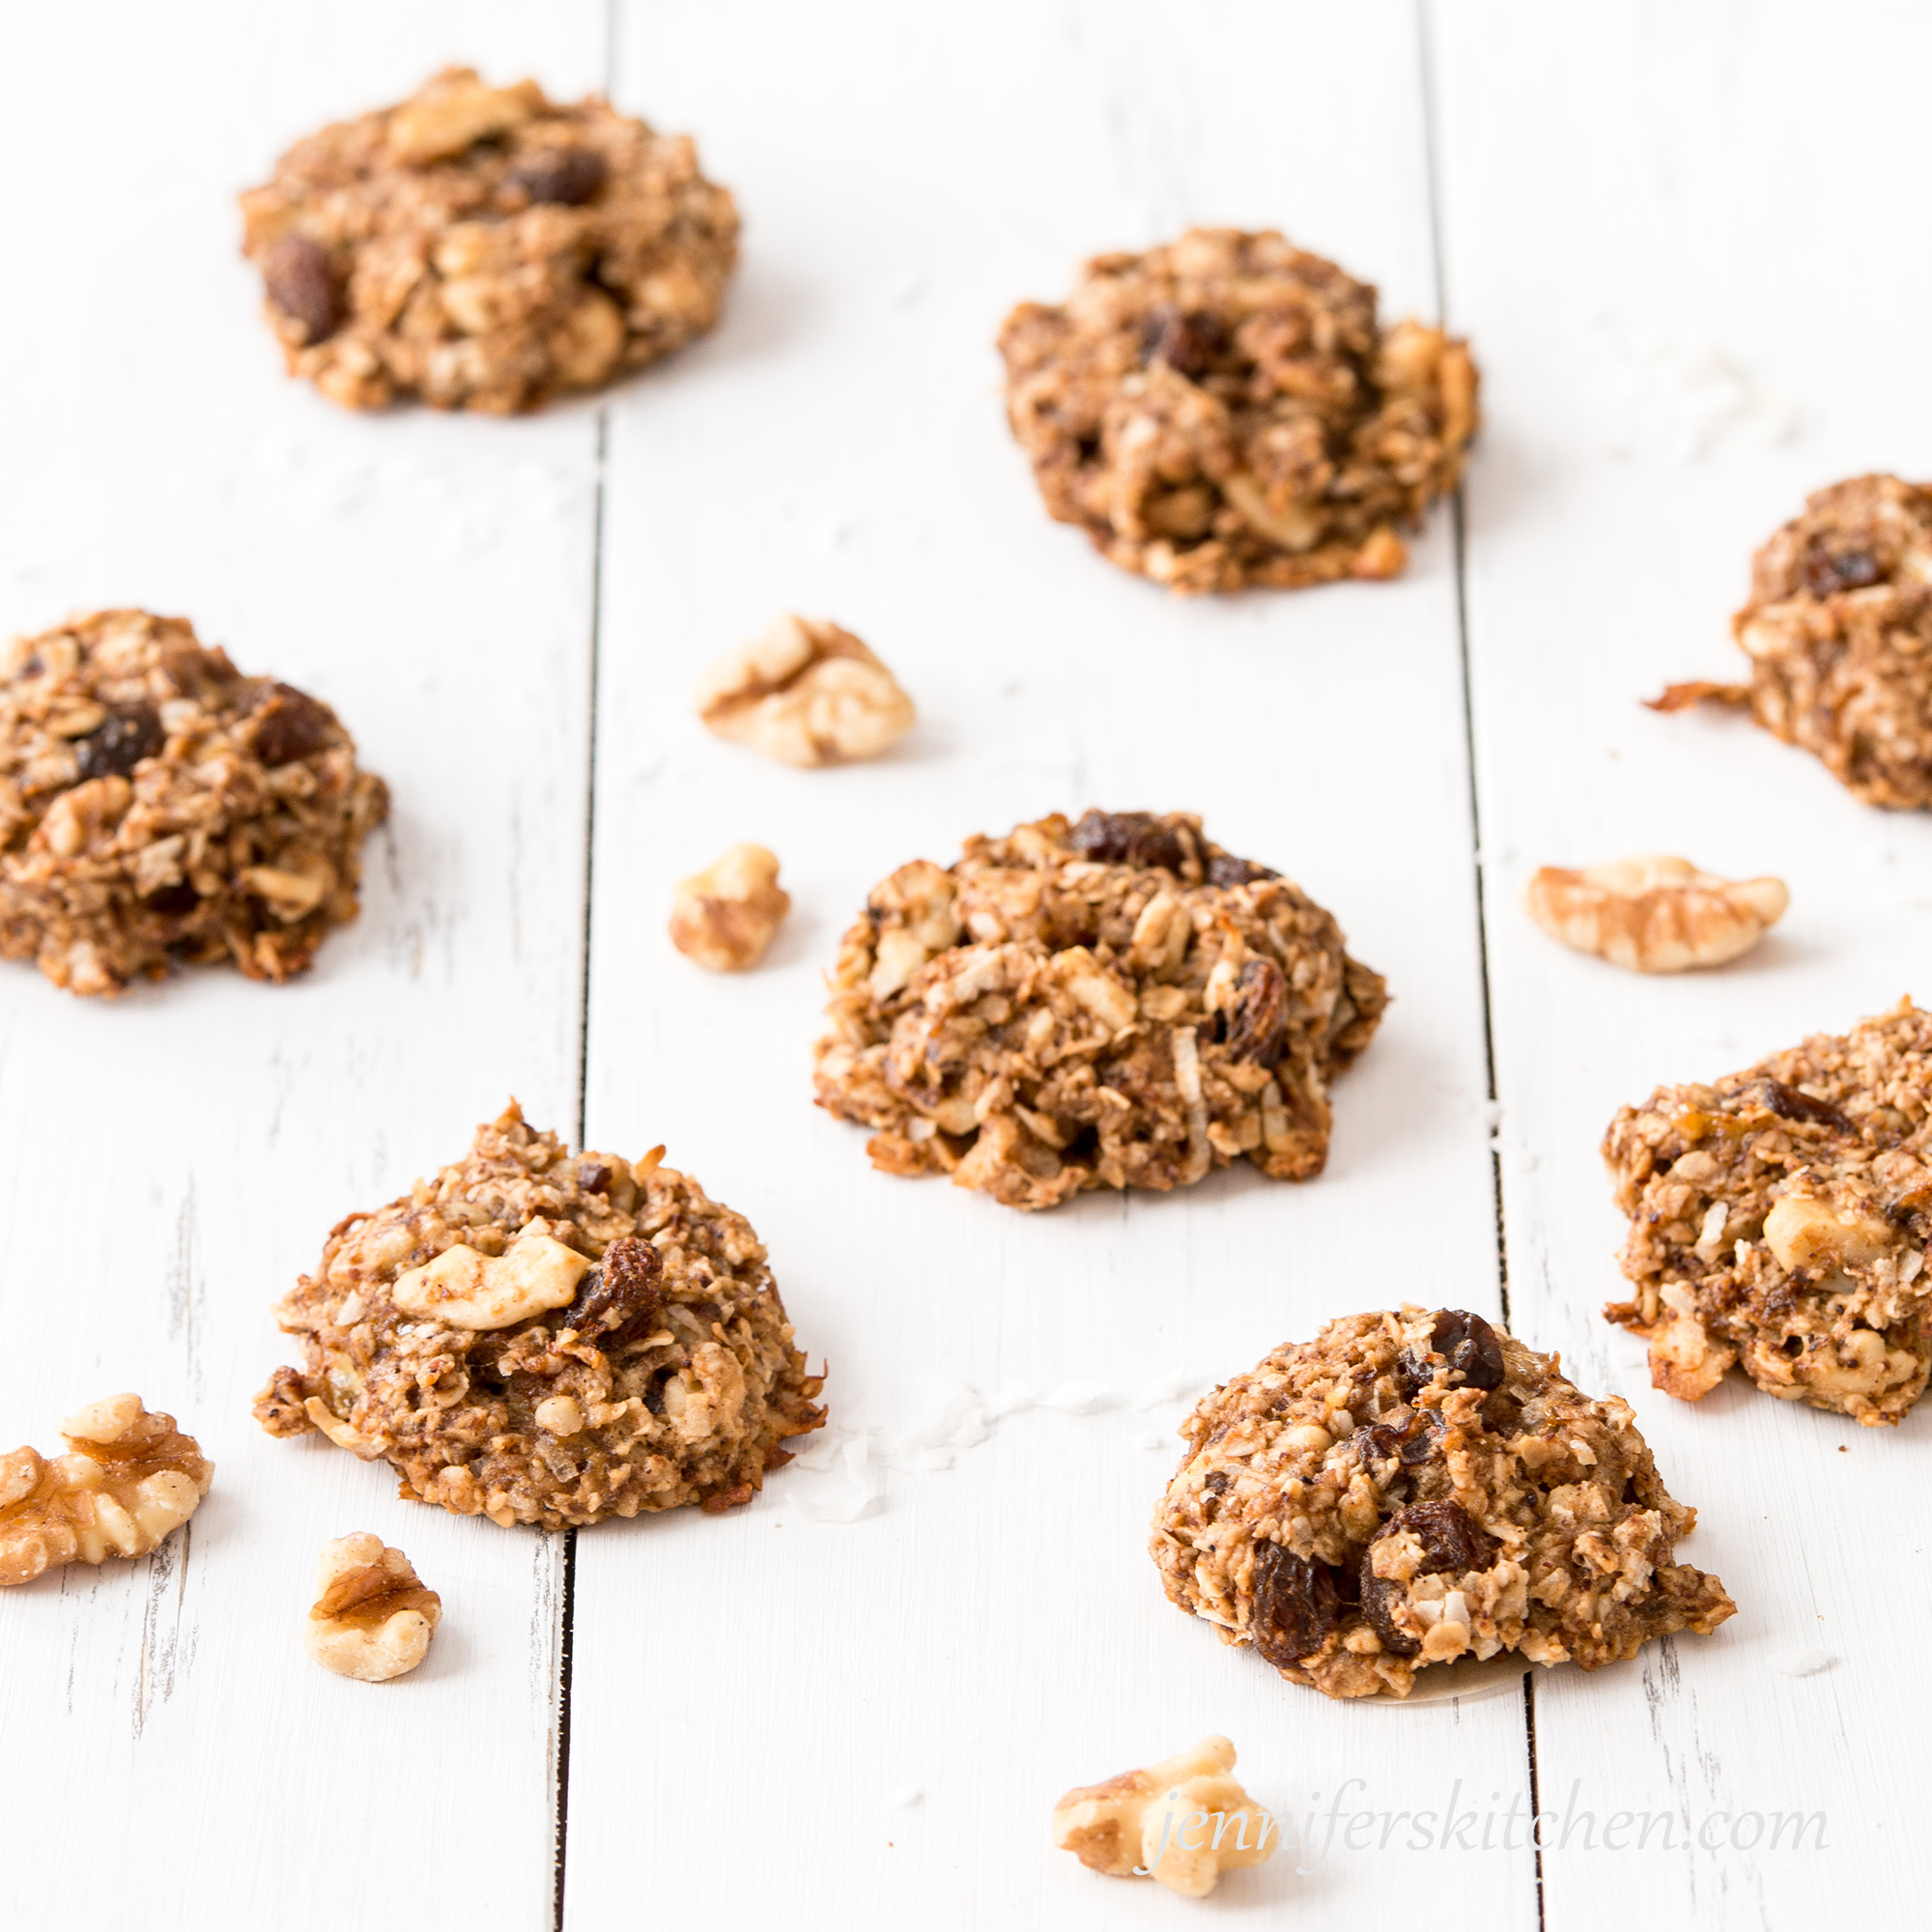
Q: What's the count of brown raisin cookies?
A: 8